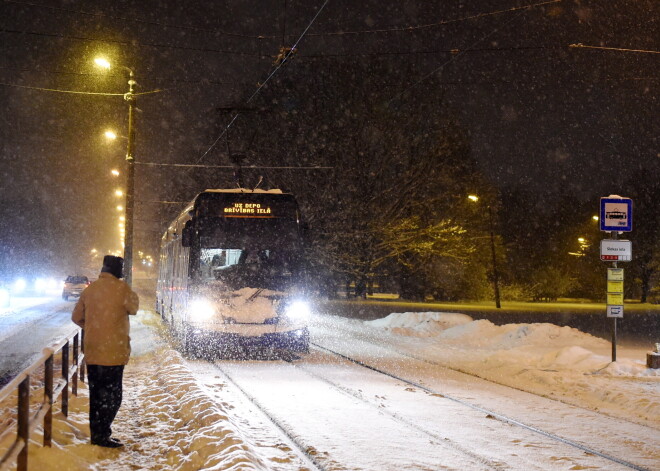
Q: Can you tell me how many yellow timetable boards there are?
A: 3